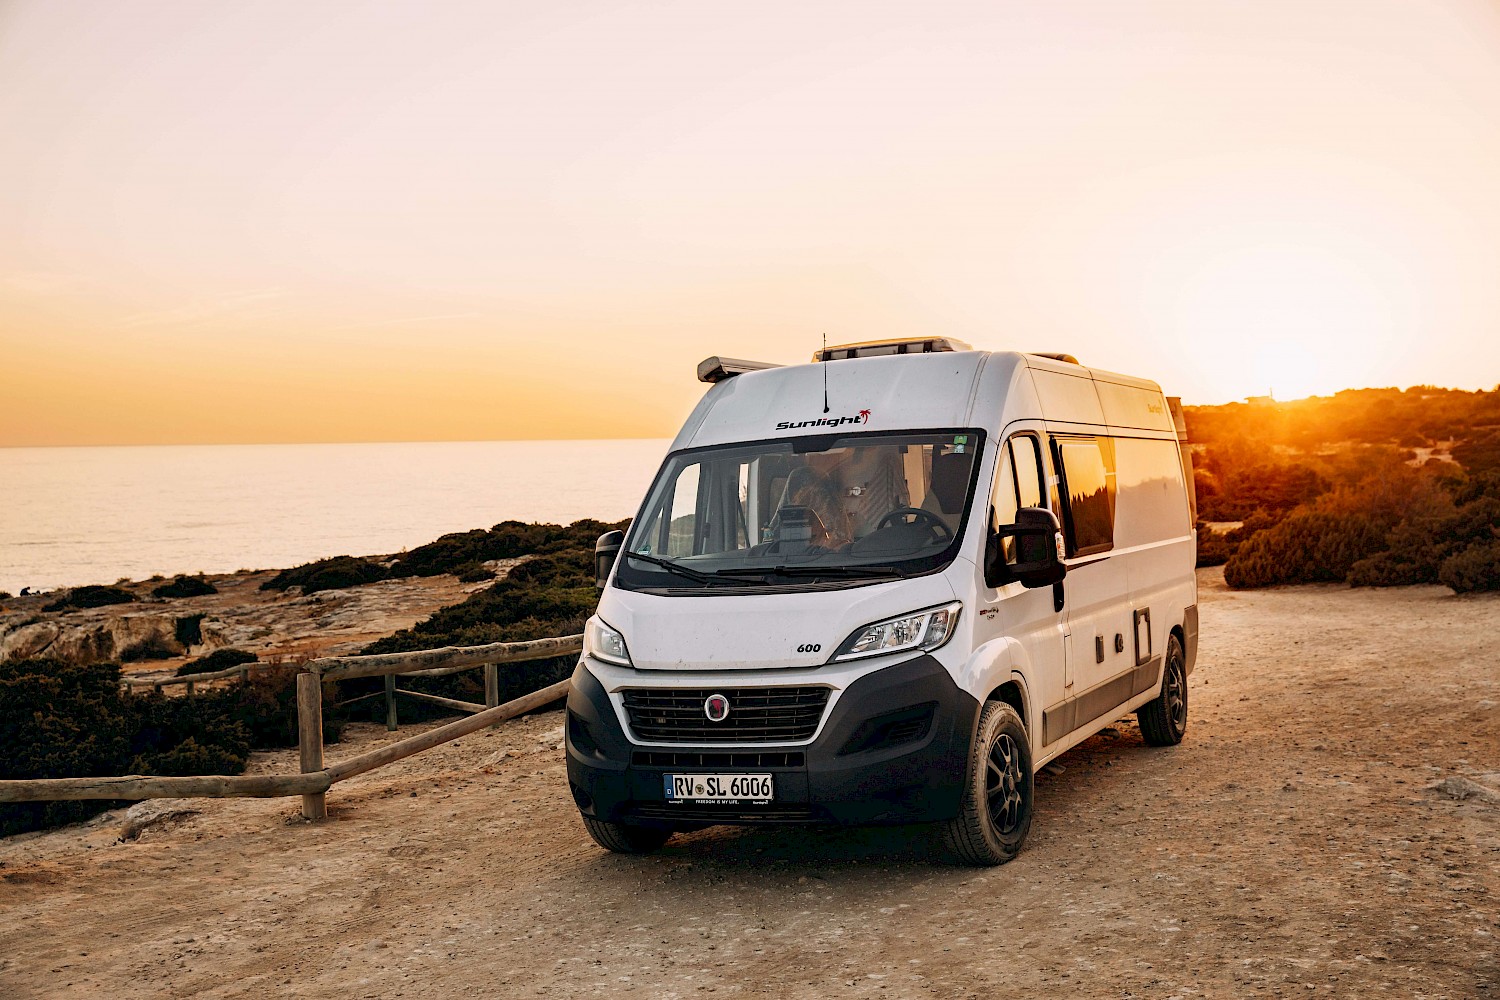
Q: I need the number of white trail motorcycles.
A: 0